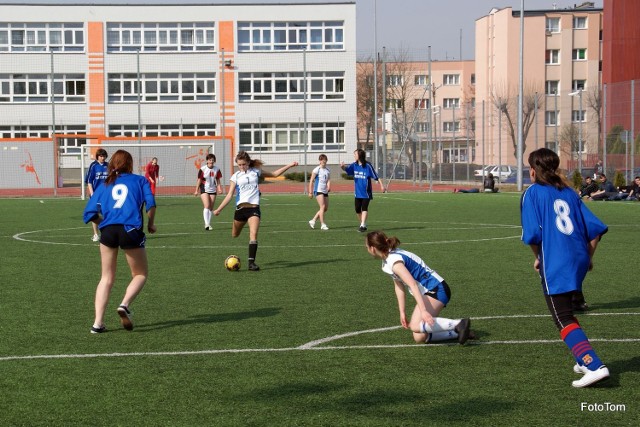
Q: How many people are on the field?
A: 9